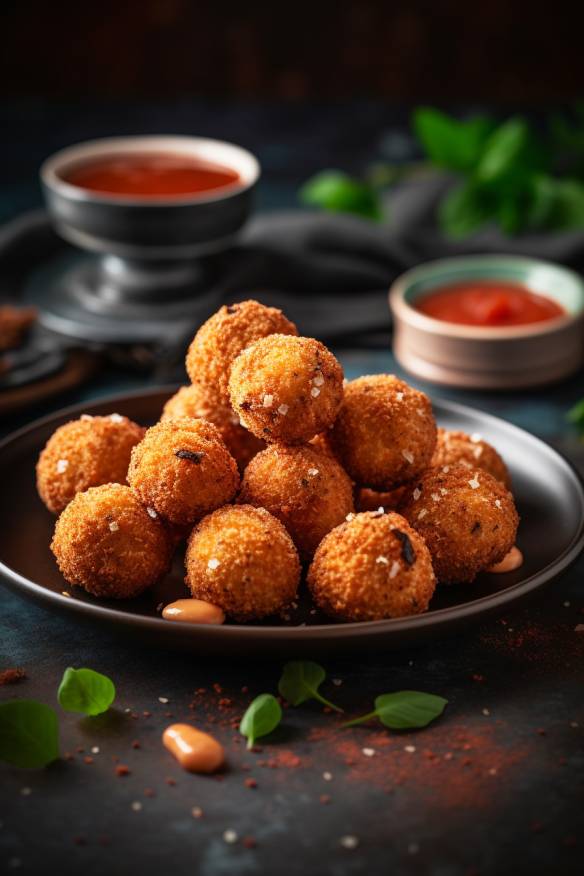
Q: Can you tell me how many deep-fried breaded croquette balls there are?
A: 12